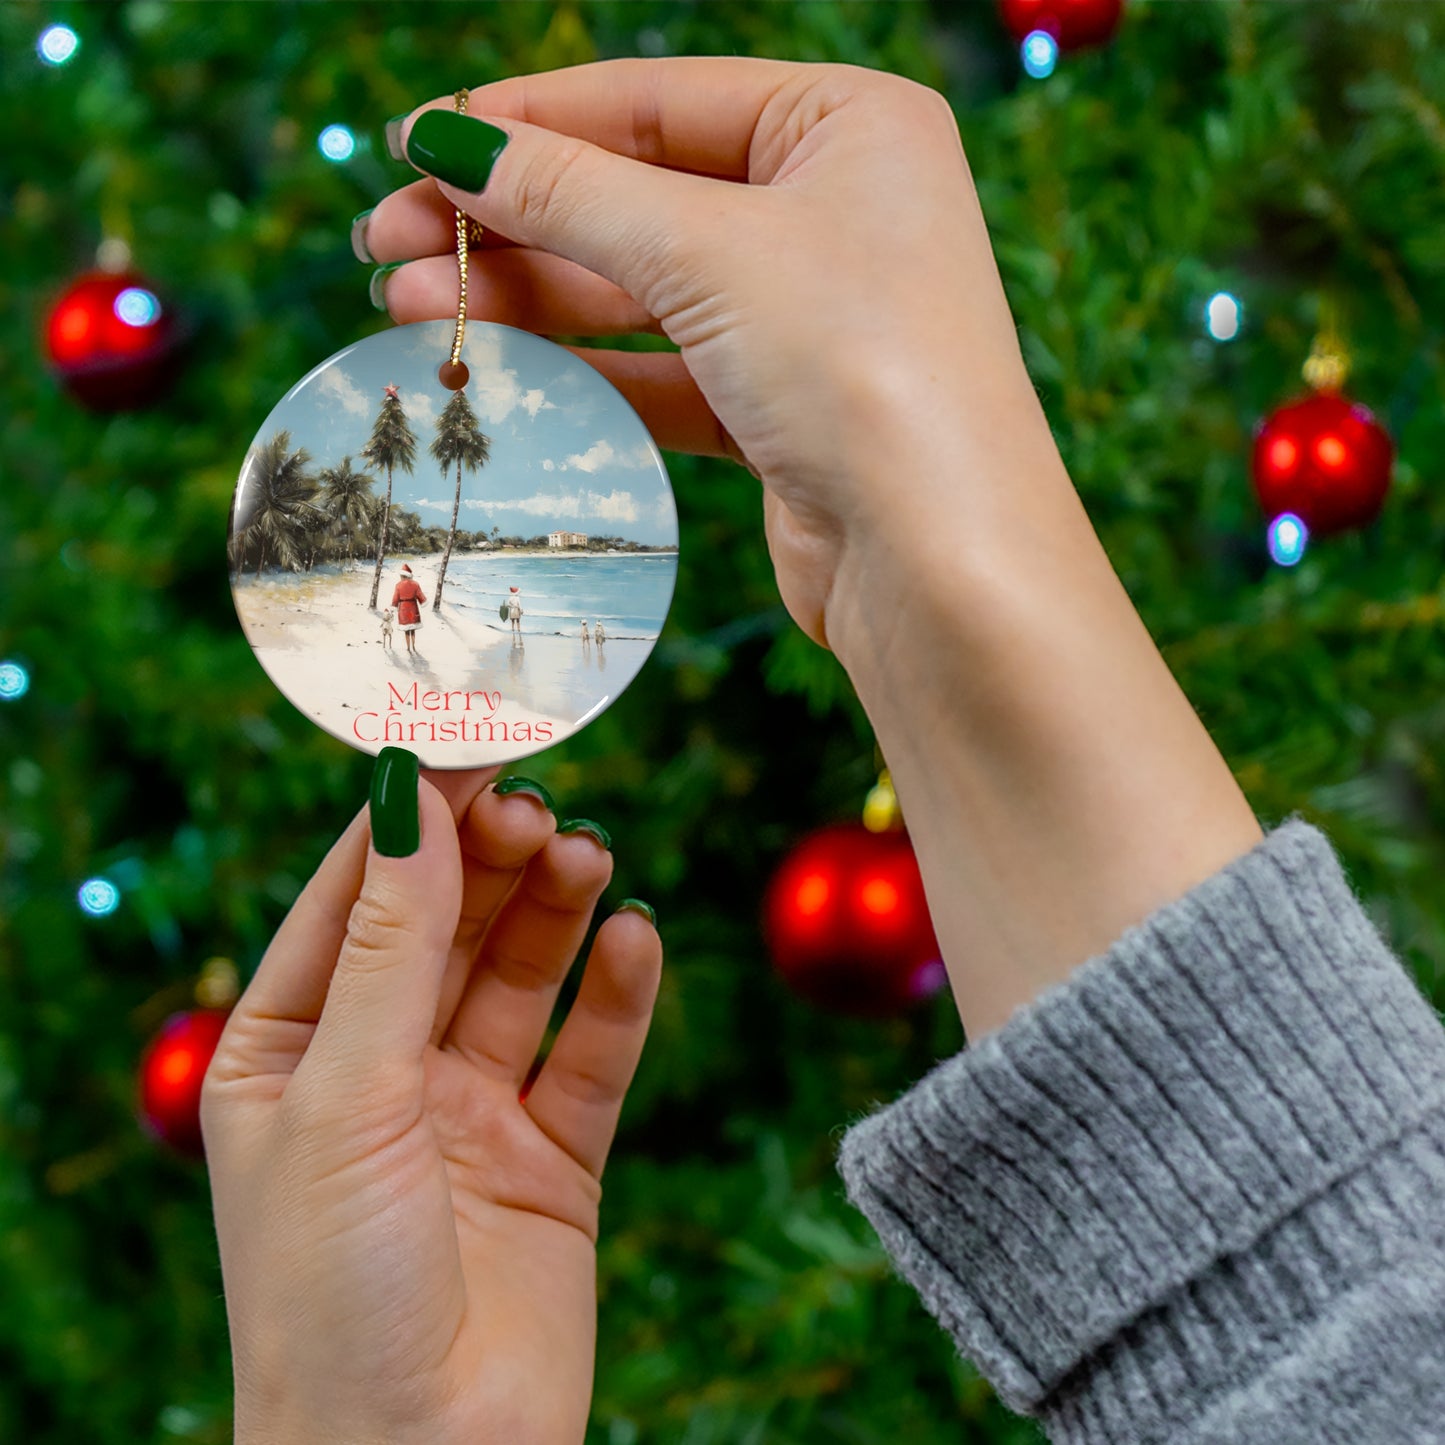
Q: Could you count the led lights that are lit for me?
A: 8